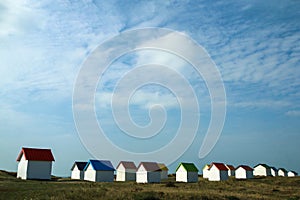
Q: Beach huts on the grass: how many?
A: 15